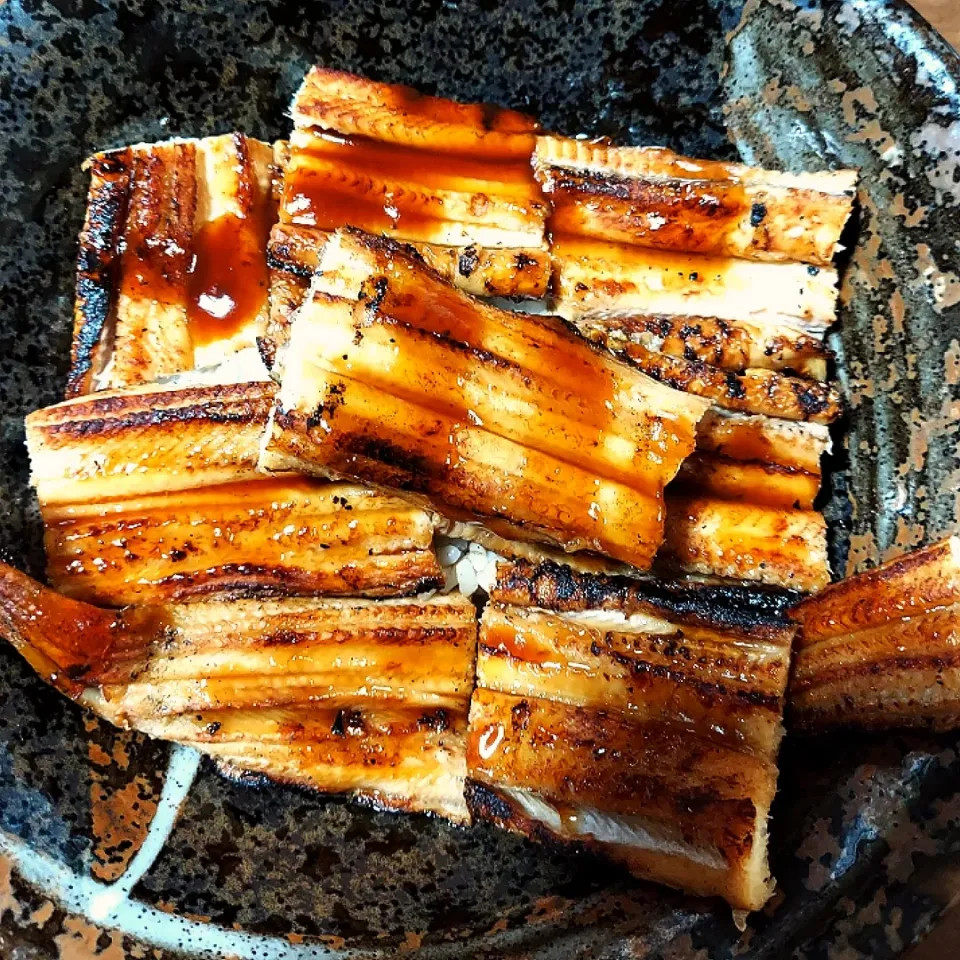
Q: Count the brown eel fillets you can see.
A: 9